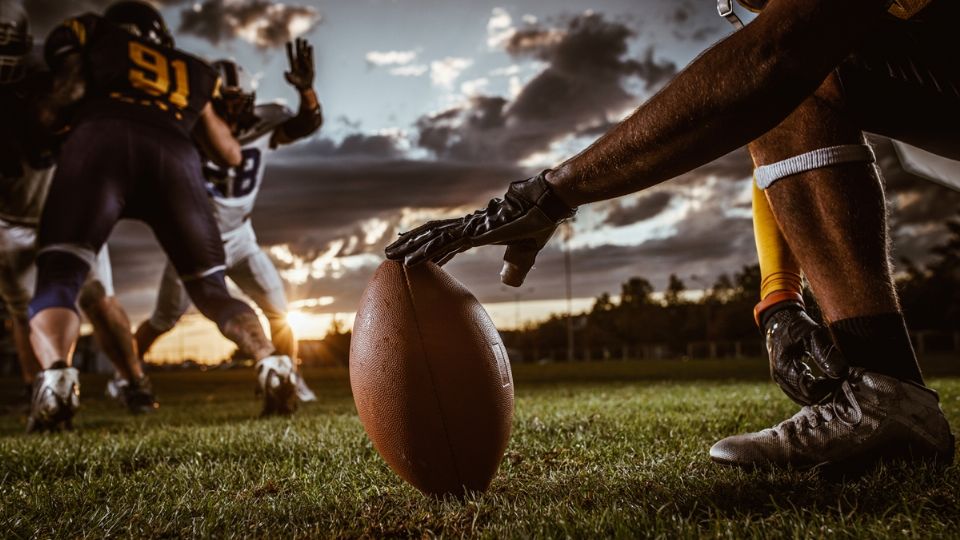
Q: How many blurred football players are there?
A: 3